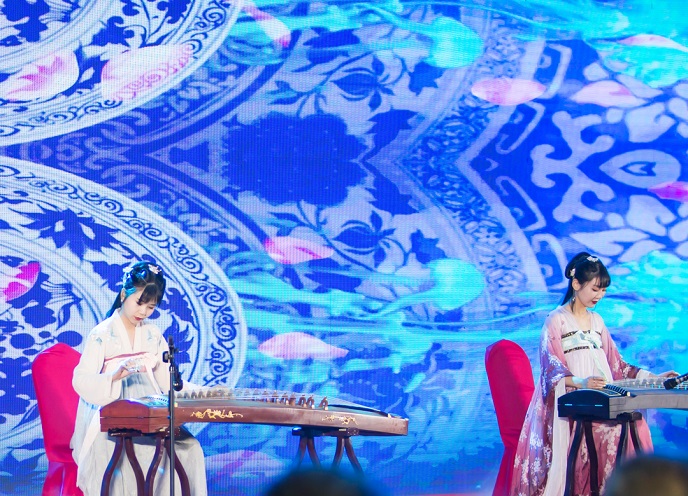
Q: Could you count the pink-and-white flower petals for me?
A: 11